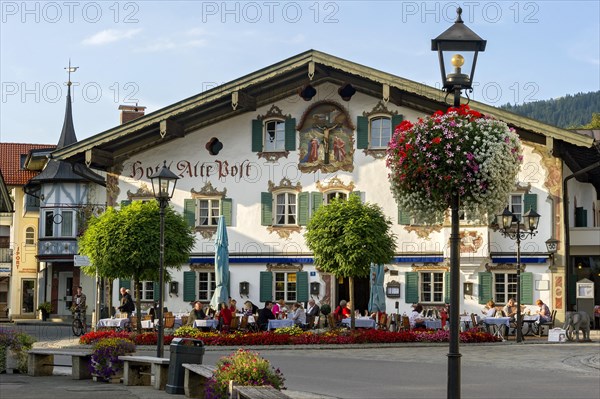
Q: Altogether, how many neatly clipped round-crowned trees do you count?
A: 2